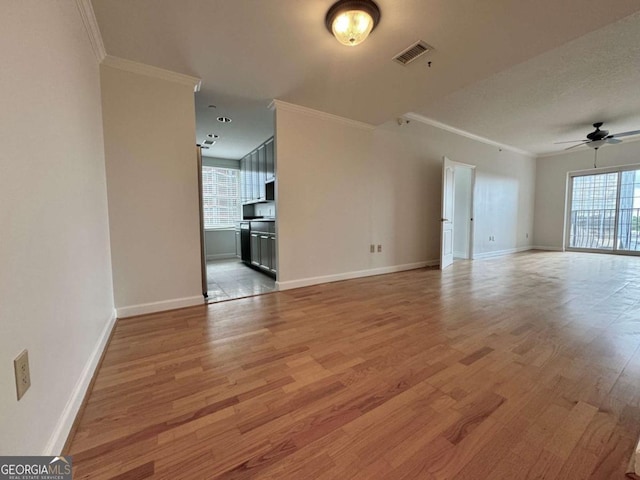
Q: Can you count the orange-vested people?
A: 0